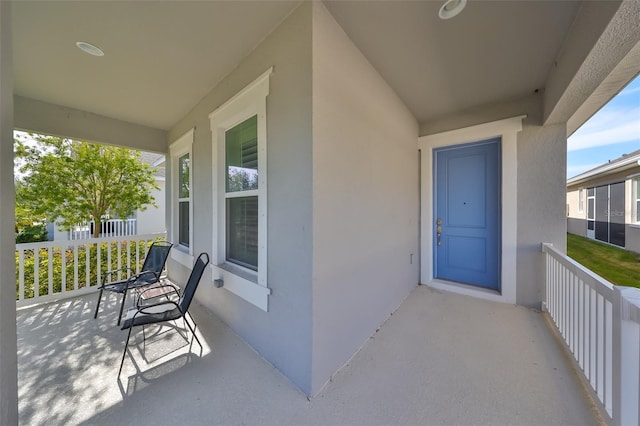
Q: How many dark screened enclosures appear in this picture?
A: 1